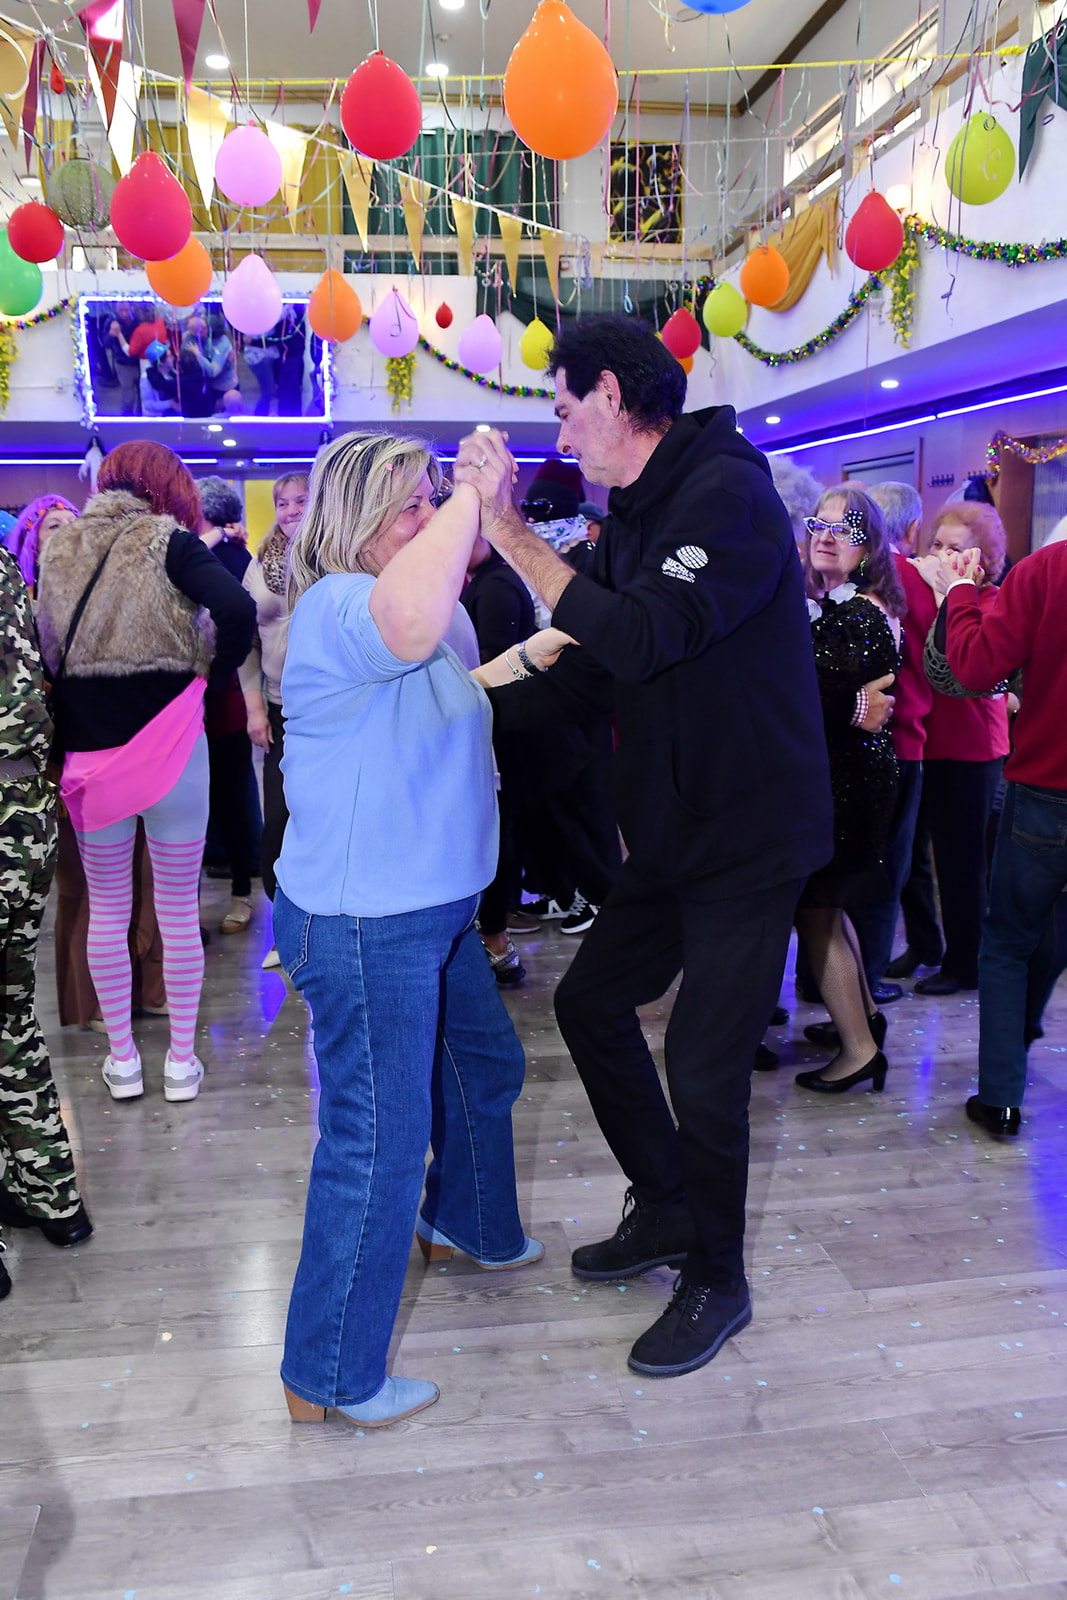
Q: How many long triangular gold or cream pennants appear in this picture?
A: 9